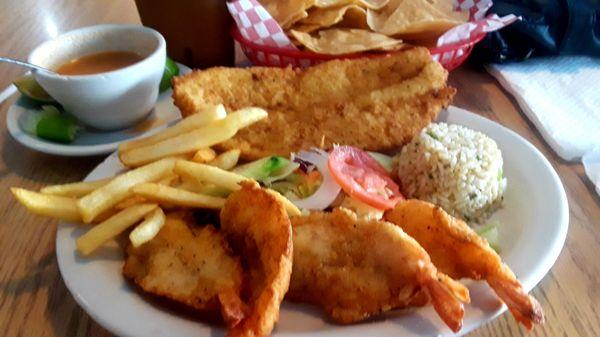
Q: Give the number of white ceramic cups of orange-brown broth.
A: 1